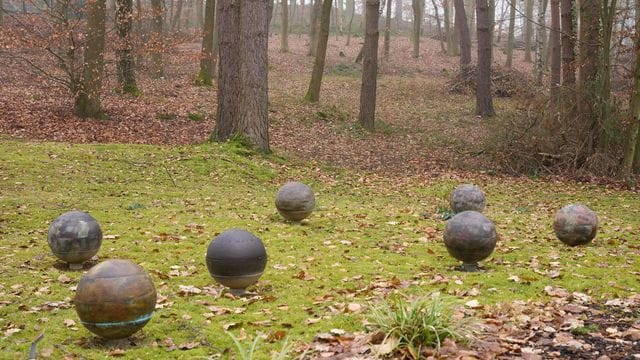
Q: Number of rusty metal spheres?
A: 7